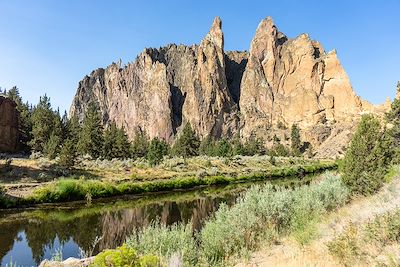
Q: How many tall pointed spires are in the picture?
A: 2